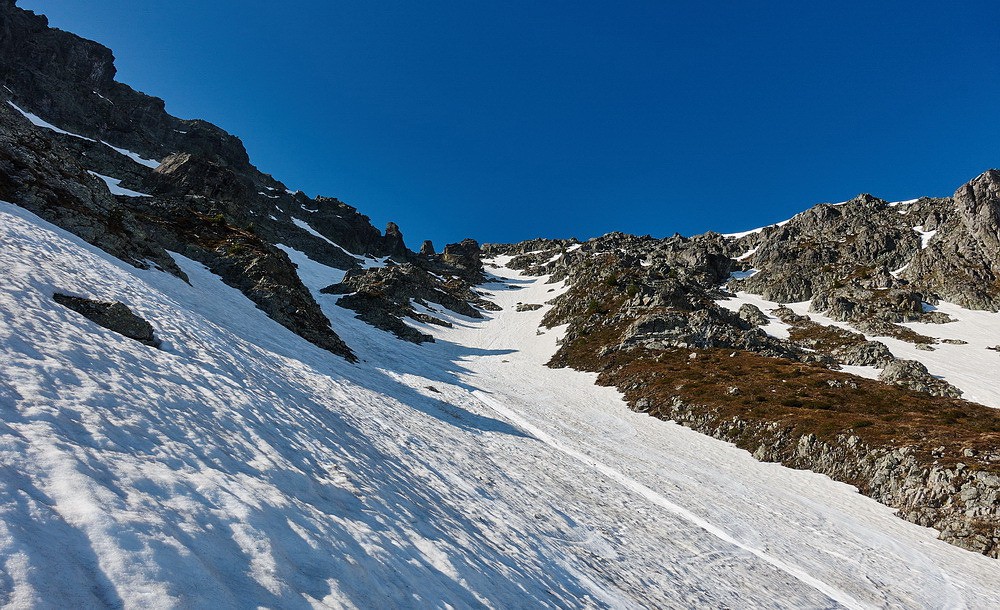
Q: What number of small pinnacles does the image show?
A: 2